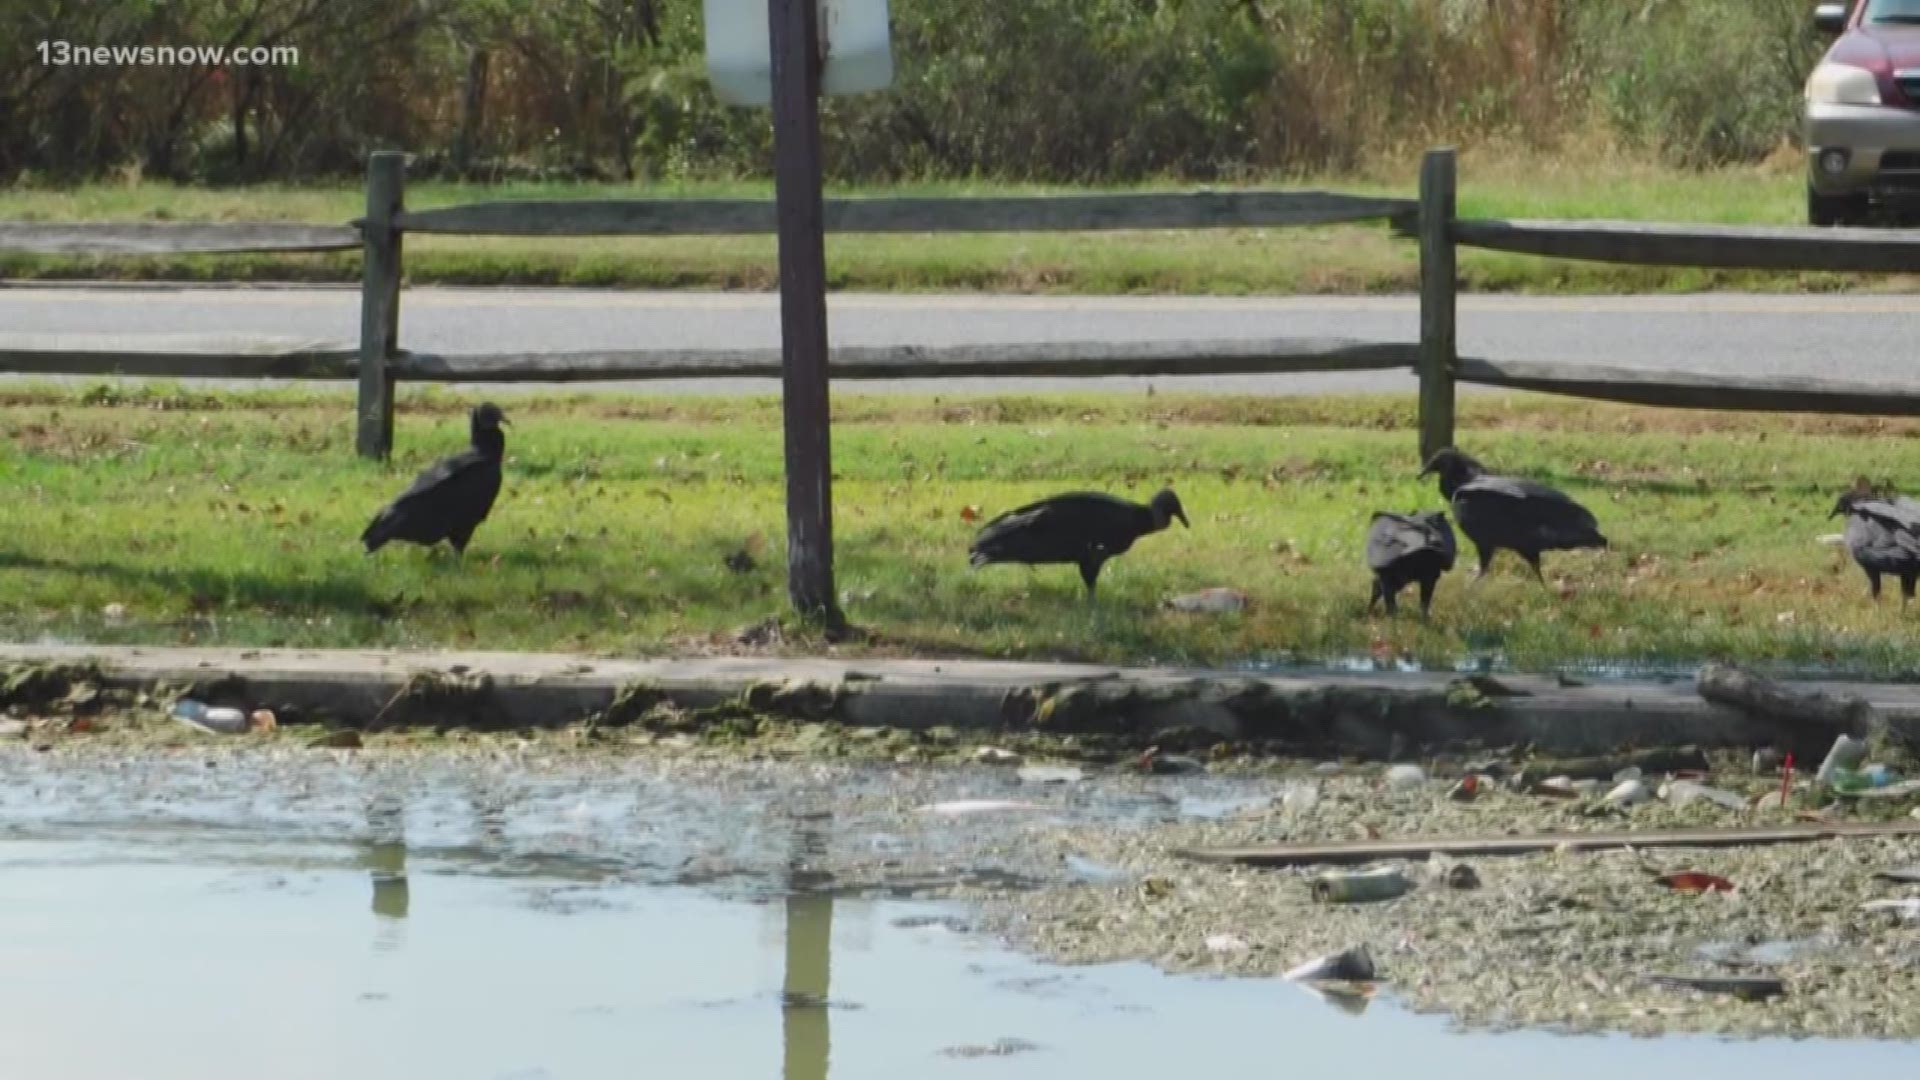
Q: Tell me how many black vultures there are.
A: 5